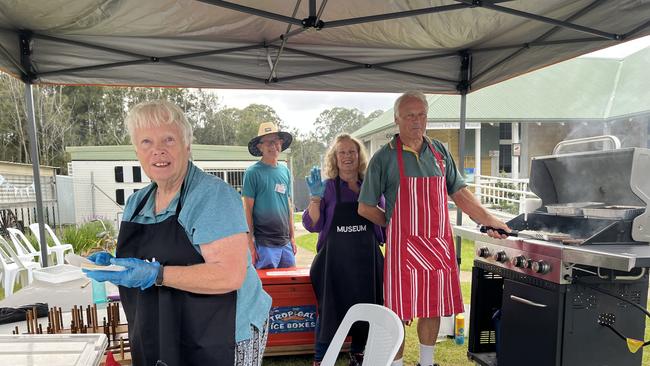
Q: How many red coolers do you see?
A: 1